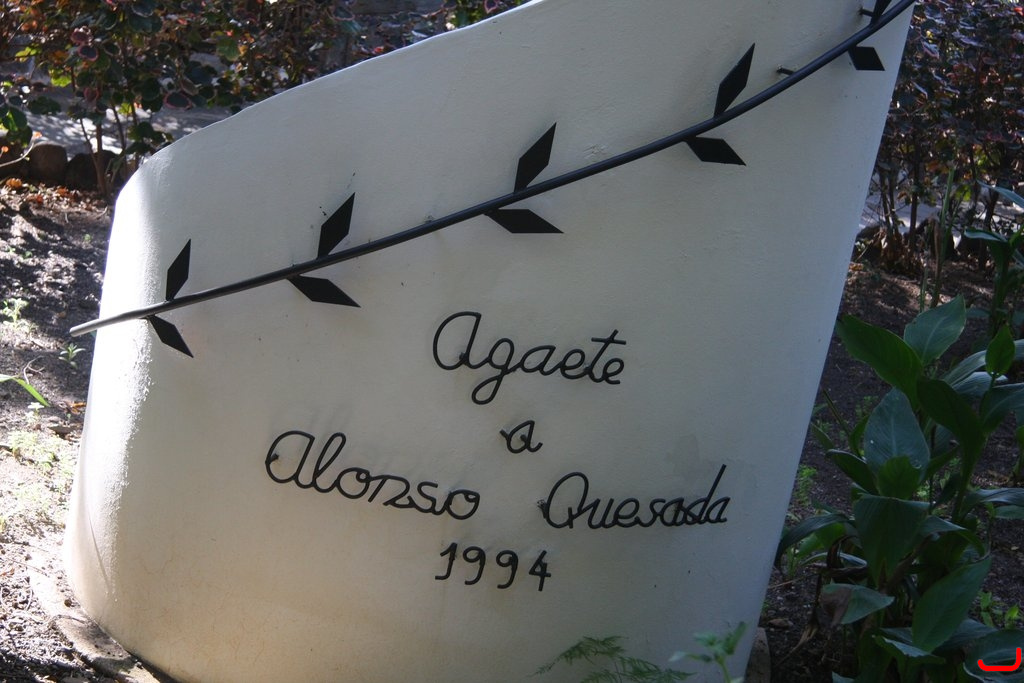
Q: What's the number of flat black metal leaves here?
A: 10